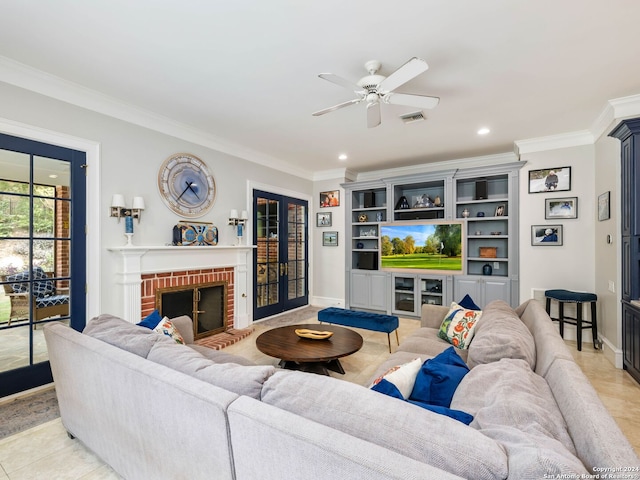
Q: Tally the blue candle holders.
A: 2